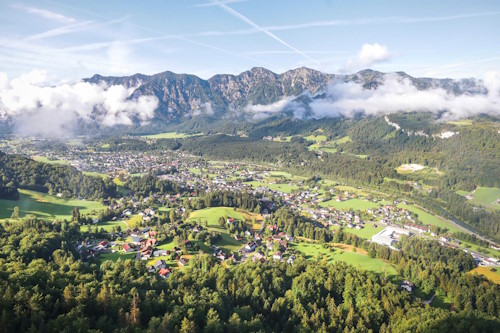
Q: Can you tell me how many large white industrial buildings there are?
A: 1